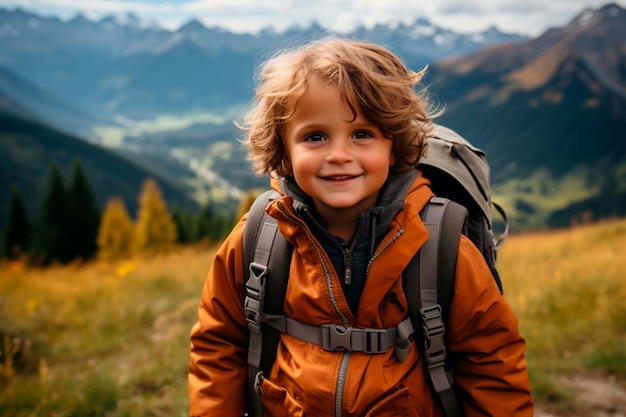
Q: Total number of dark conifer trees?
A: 3